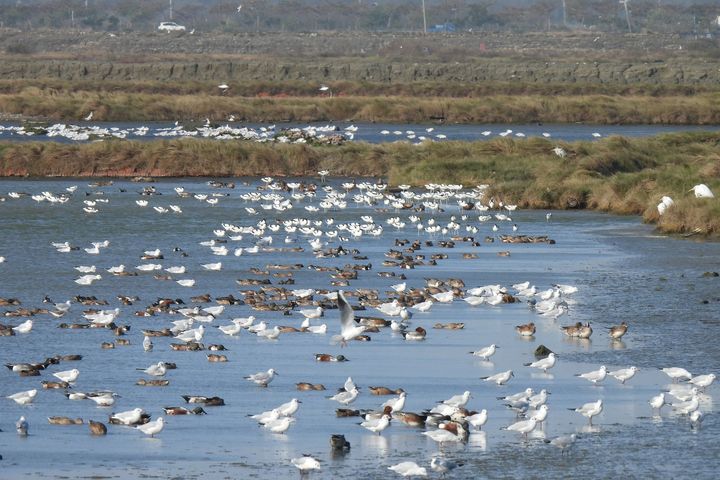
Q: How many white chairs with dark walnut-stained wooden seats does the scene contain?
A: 0